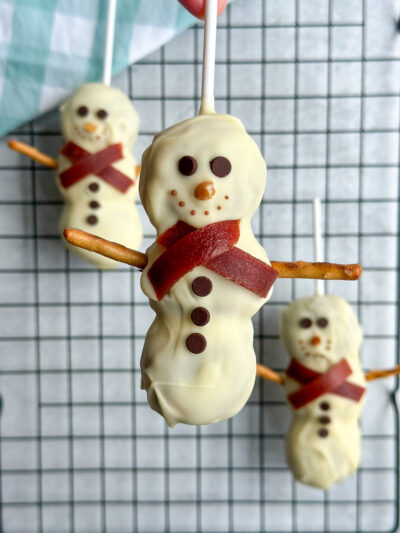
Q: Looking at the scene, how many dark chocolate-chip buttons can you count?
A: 9